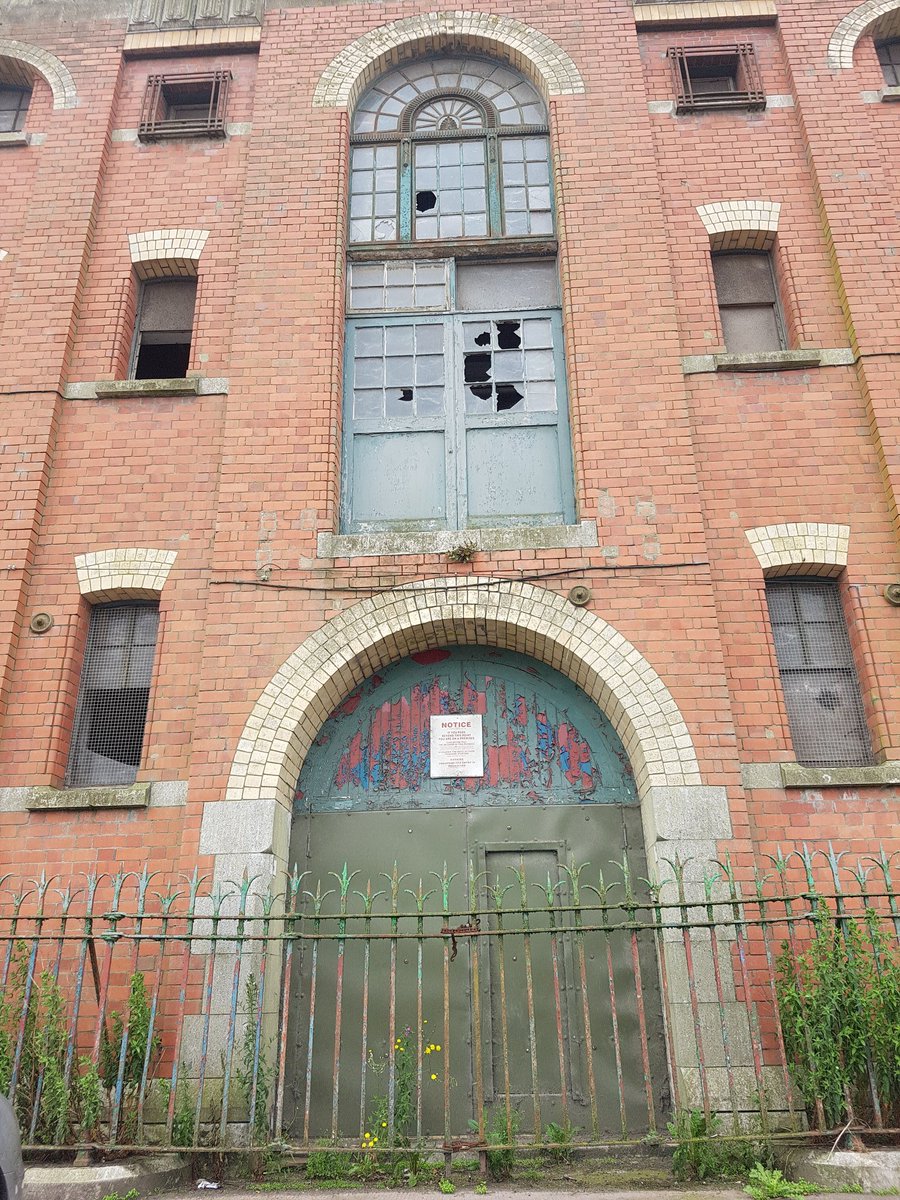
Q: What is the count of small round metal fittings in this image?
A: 3